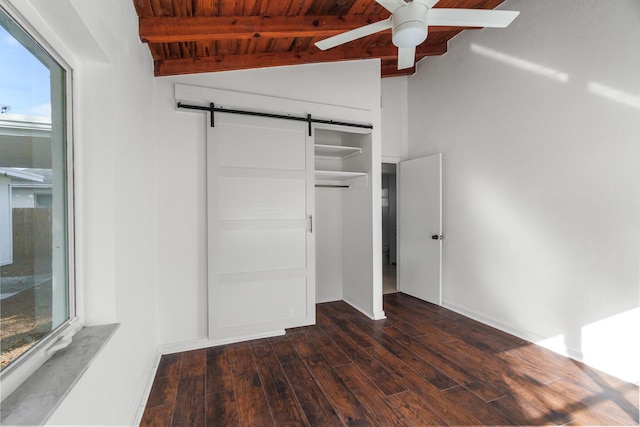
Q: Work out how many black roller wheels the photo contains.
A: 2